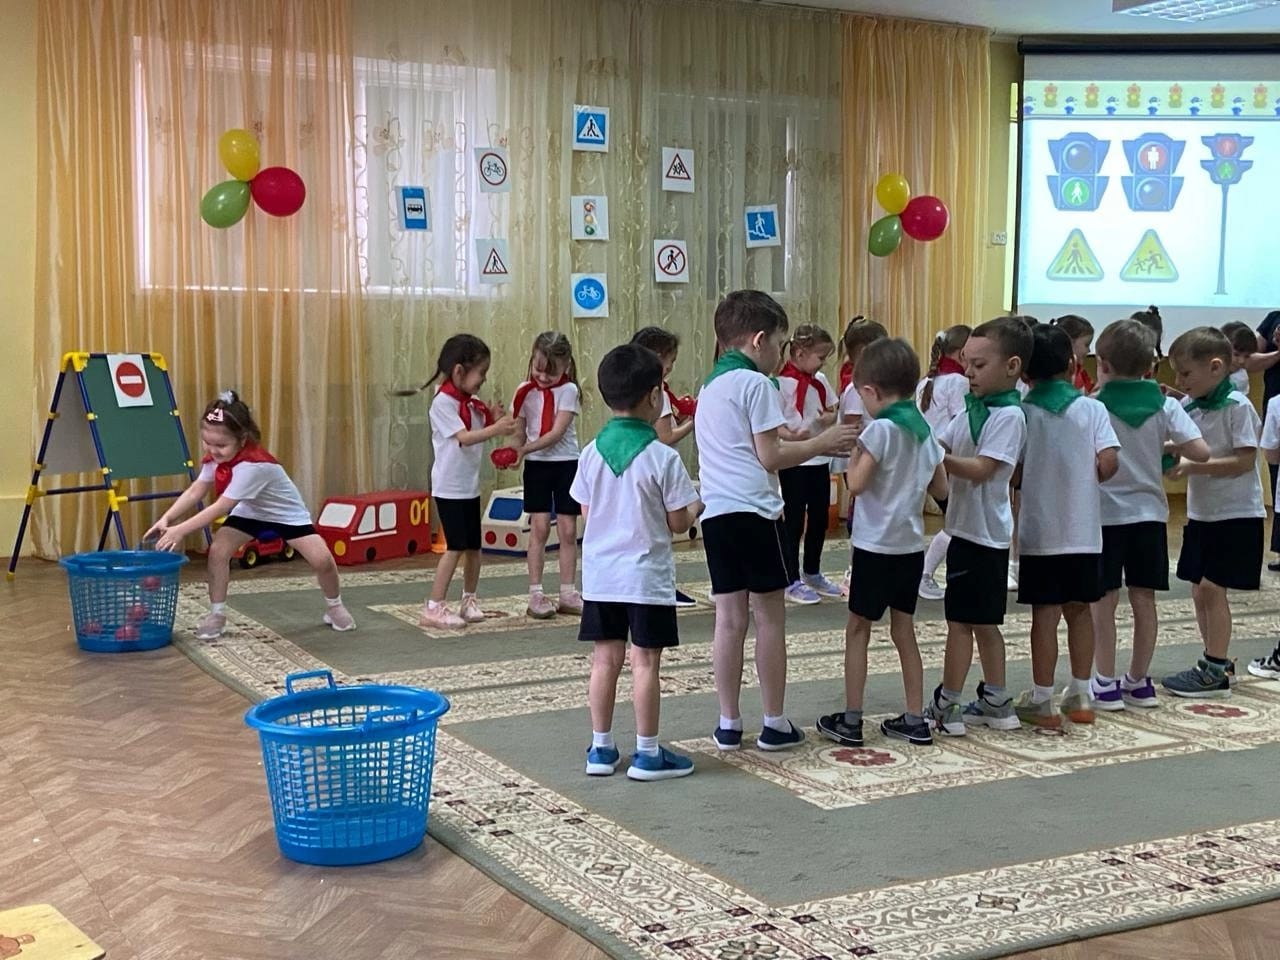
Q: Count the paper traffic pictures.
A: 10